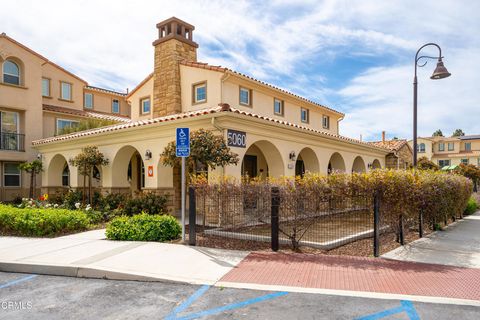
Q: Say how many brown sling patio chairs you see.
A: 0